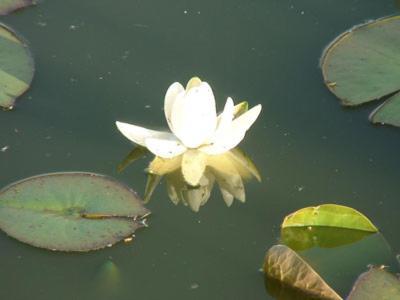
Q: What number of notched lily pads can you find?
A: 2